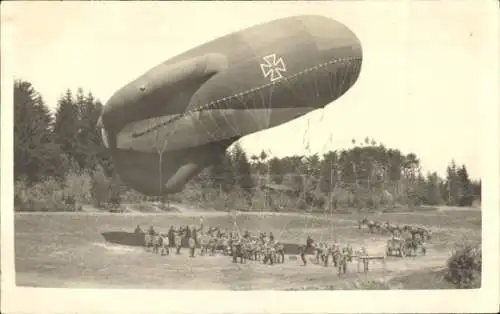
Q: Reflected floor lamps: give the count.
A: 0